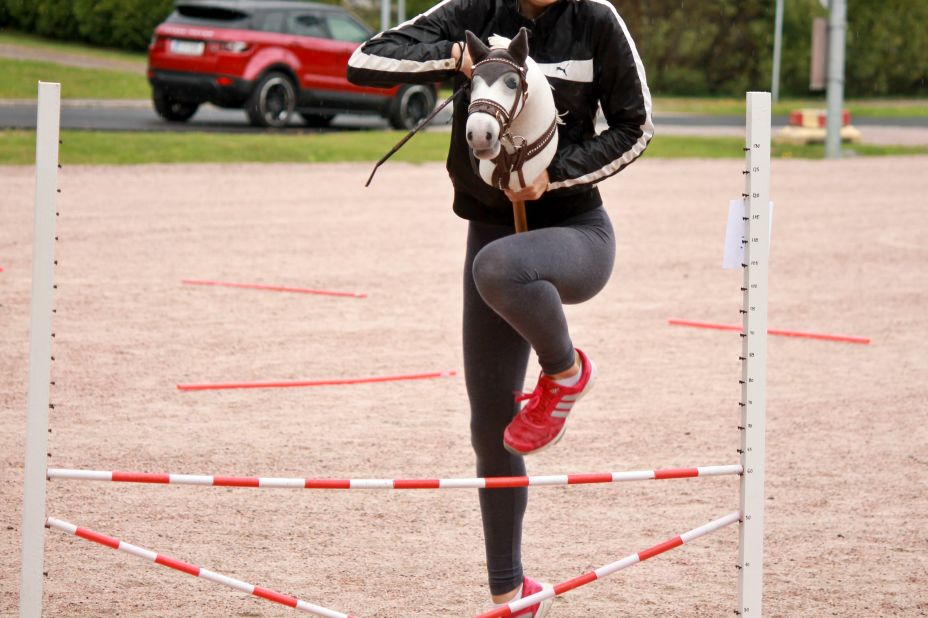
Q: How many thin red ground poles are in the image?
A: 3